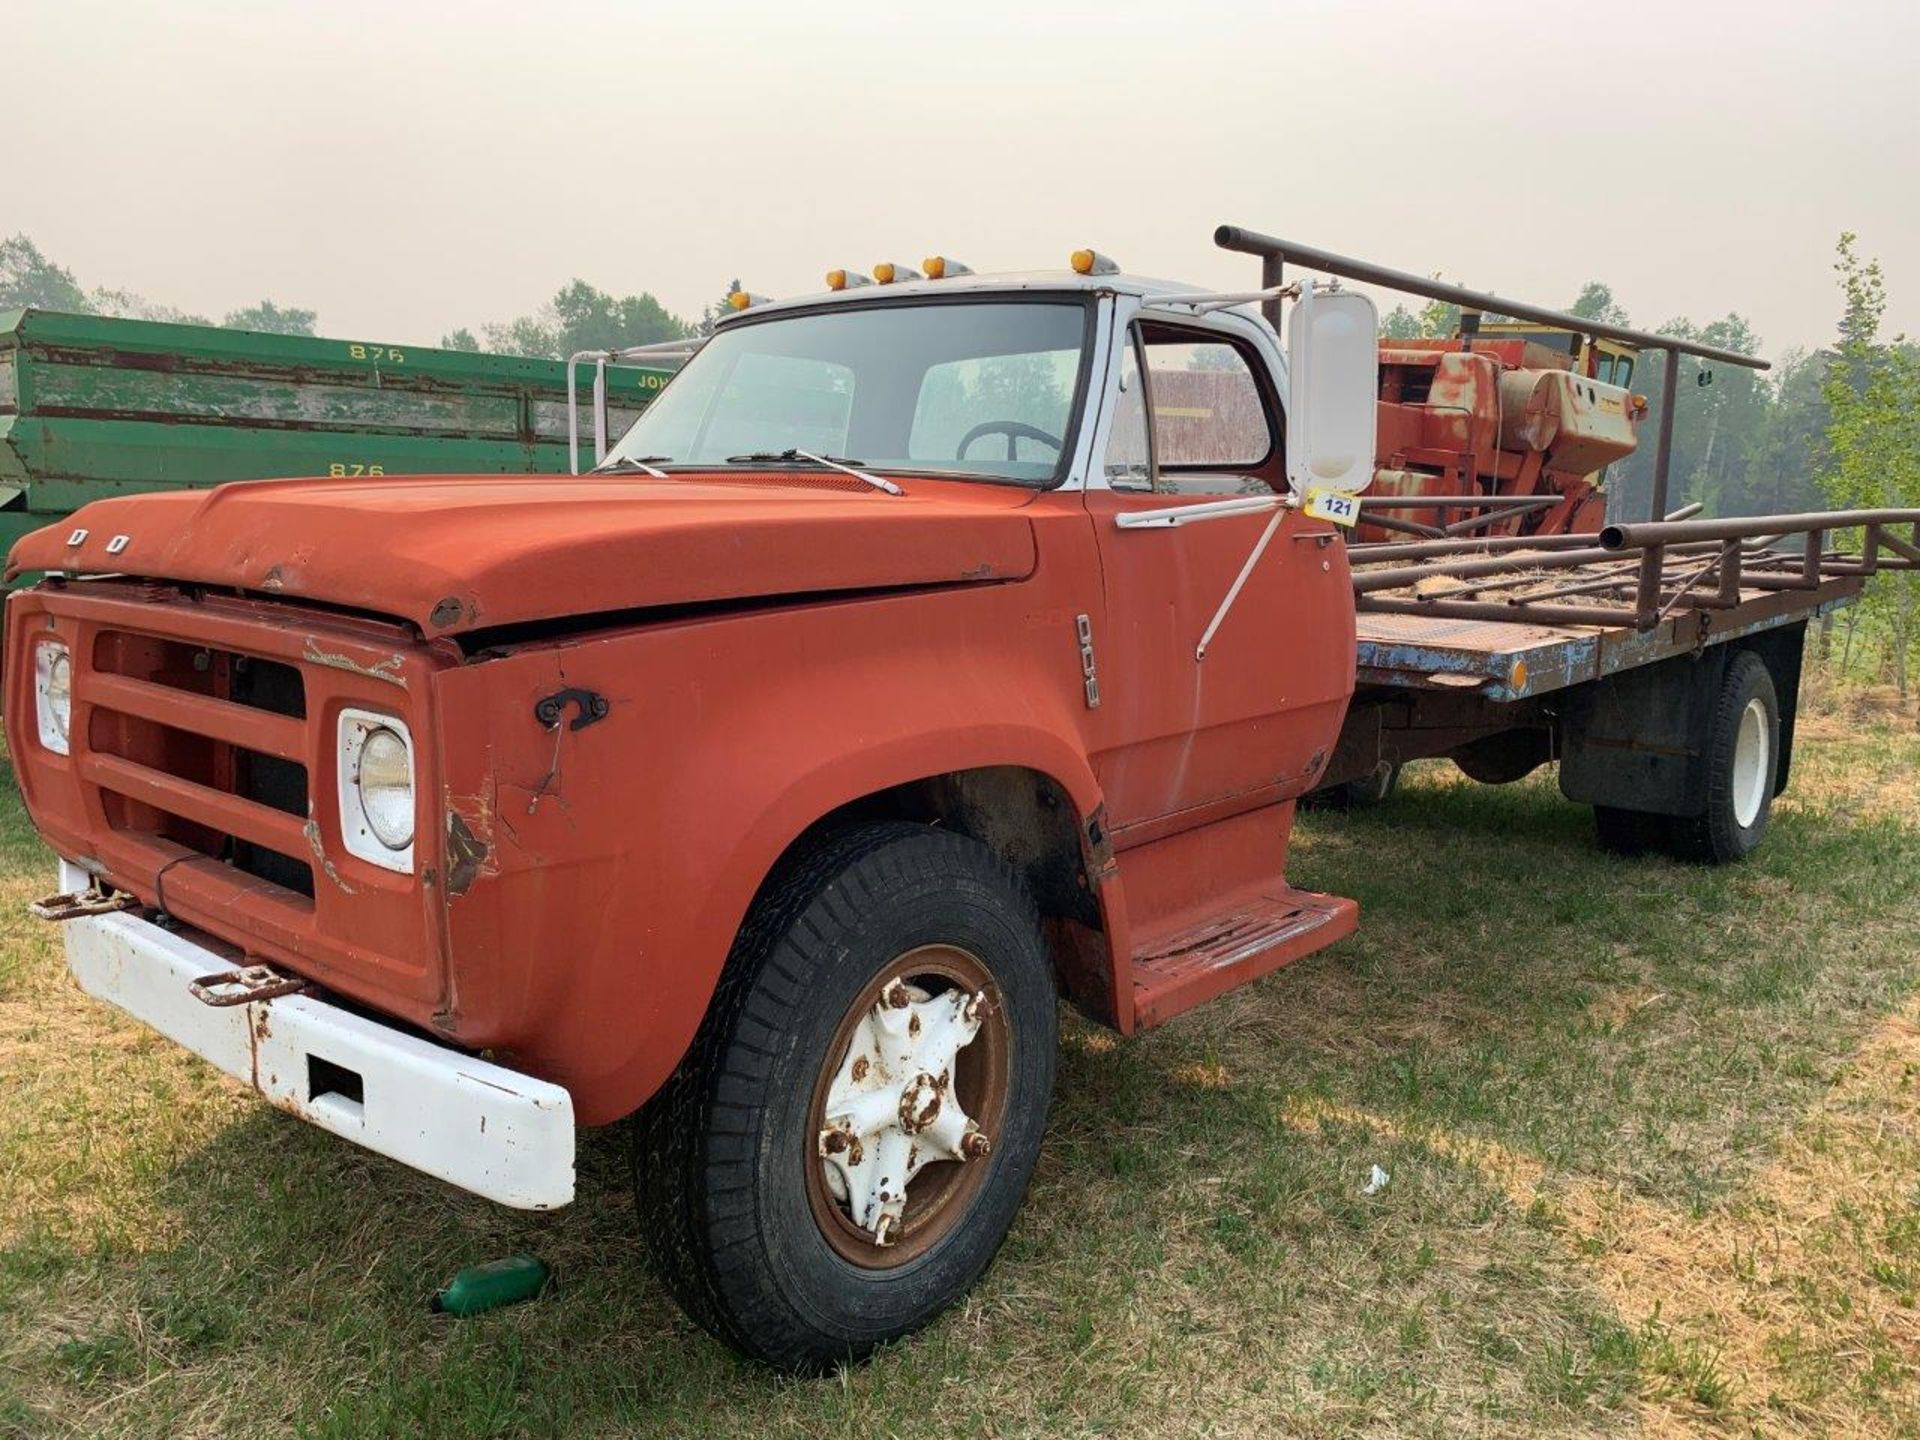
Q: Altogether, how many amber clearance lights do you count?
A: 5